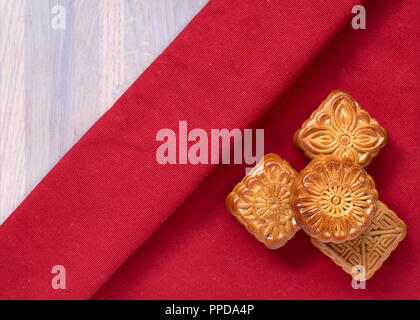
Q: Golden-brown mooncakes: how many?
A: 4